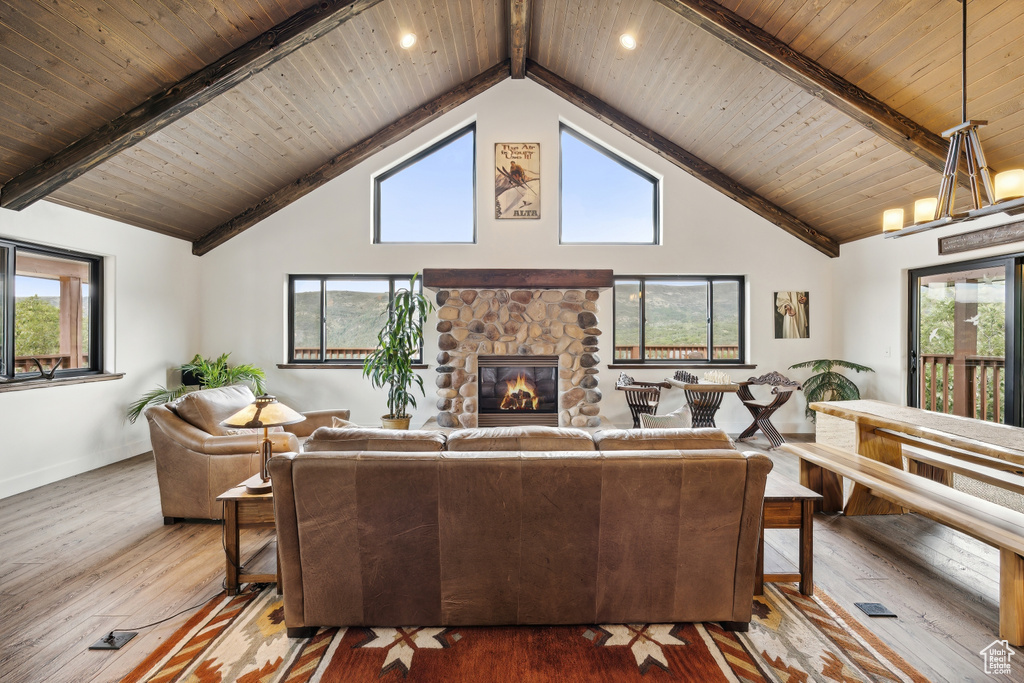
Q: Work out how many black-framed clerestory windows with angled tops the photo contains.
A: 2